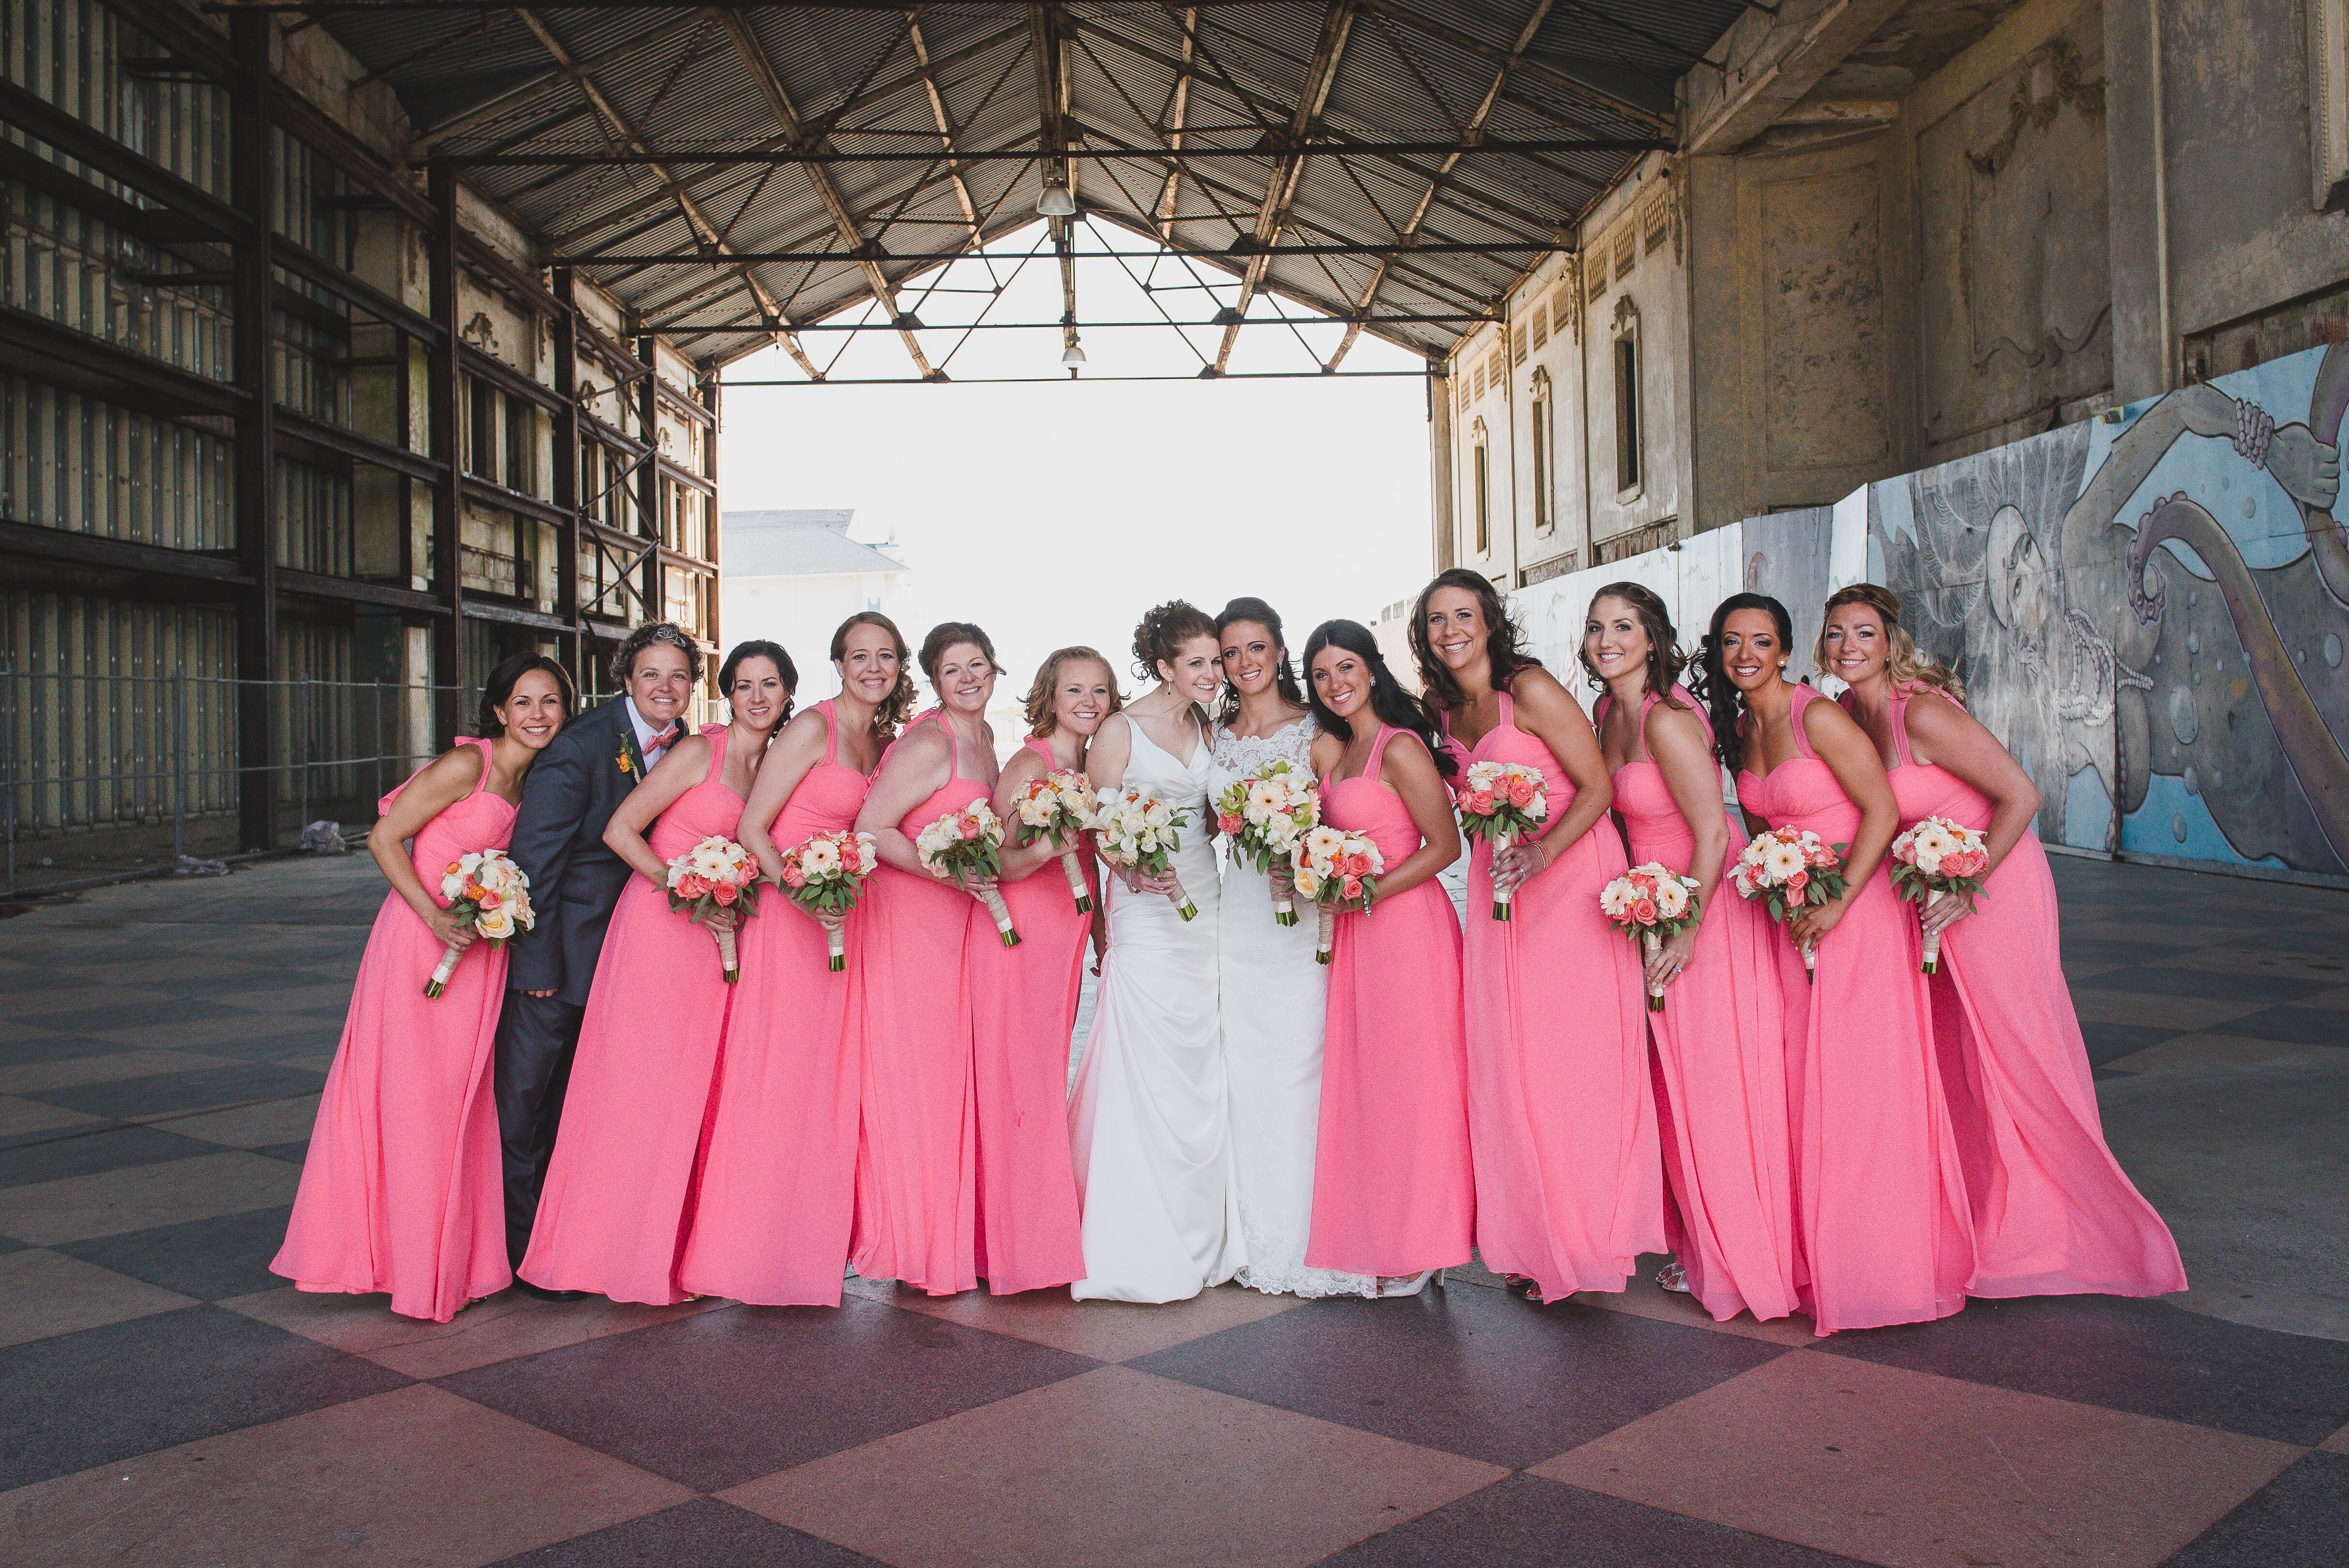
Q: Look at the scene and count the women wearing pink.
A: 10